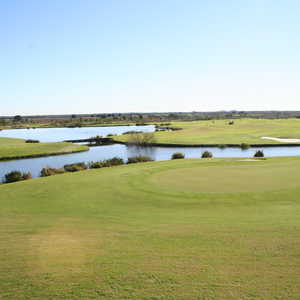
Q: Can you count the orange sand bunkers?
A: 0